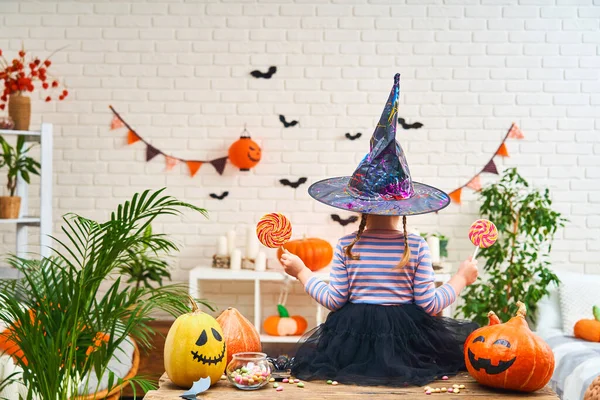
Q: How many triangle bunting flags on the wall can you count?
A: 11